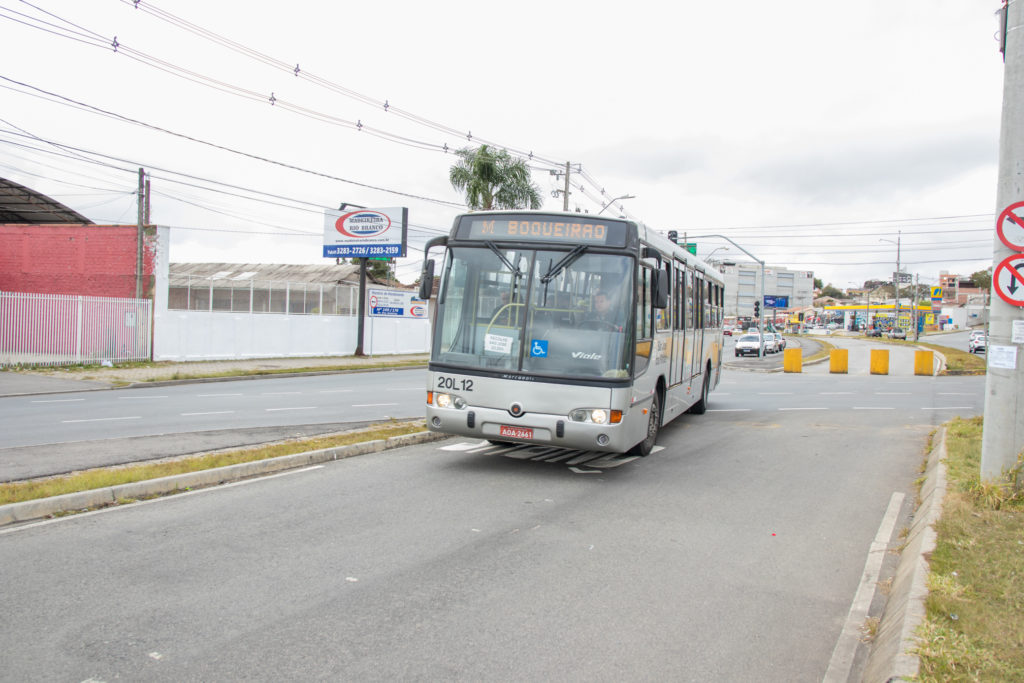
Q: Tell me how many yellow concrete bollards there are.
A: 4